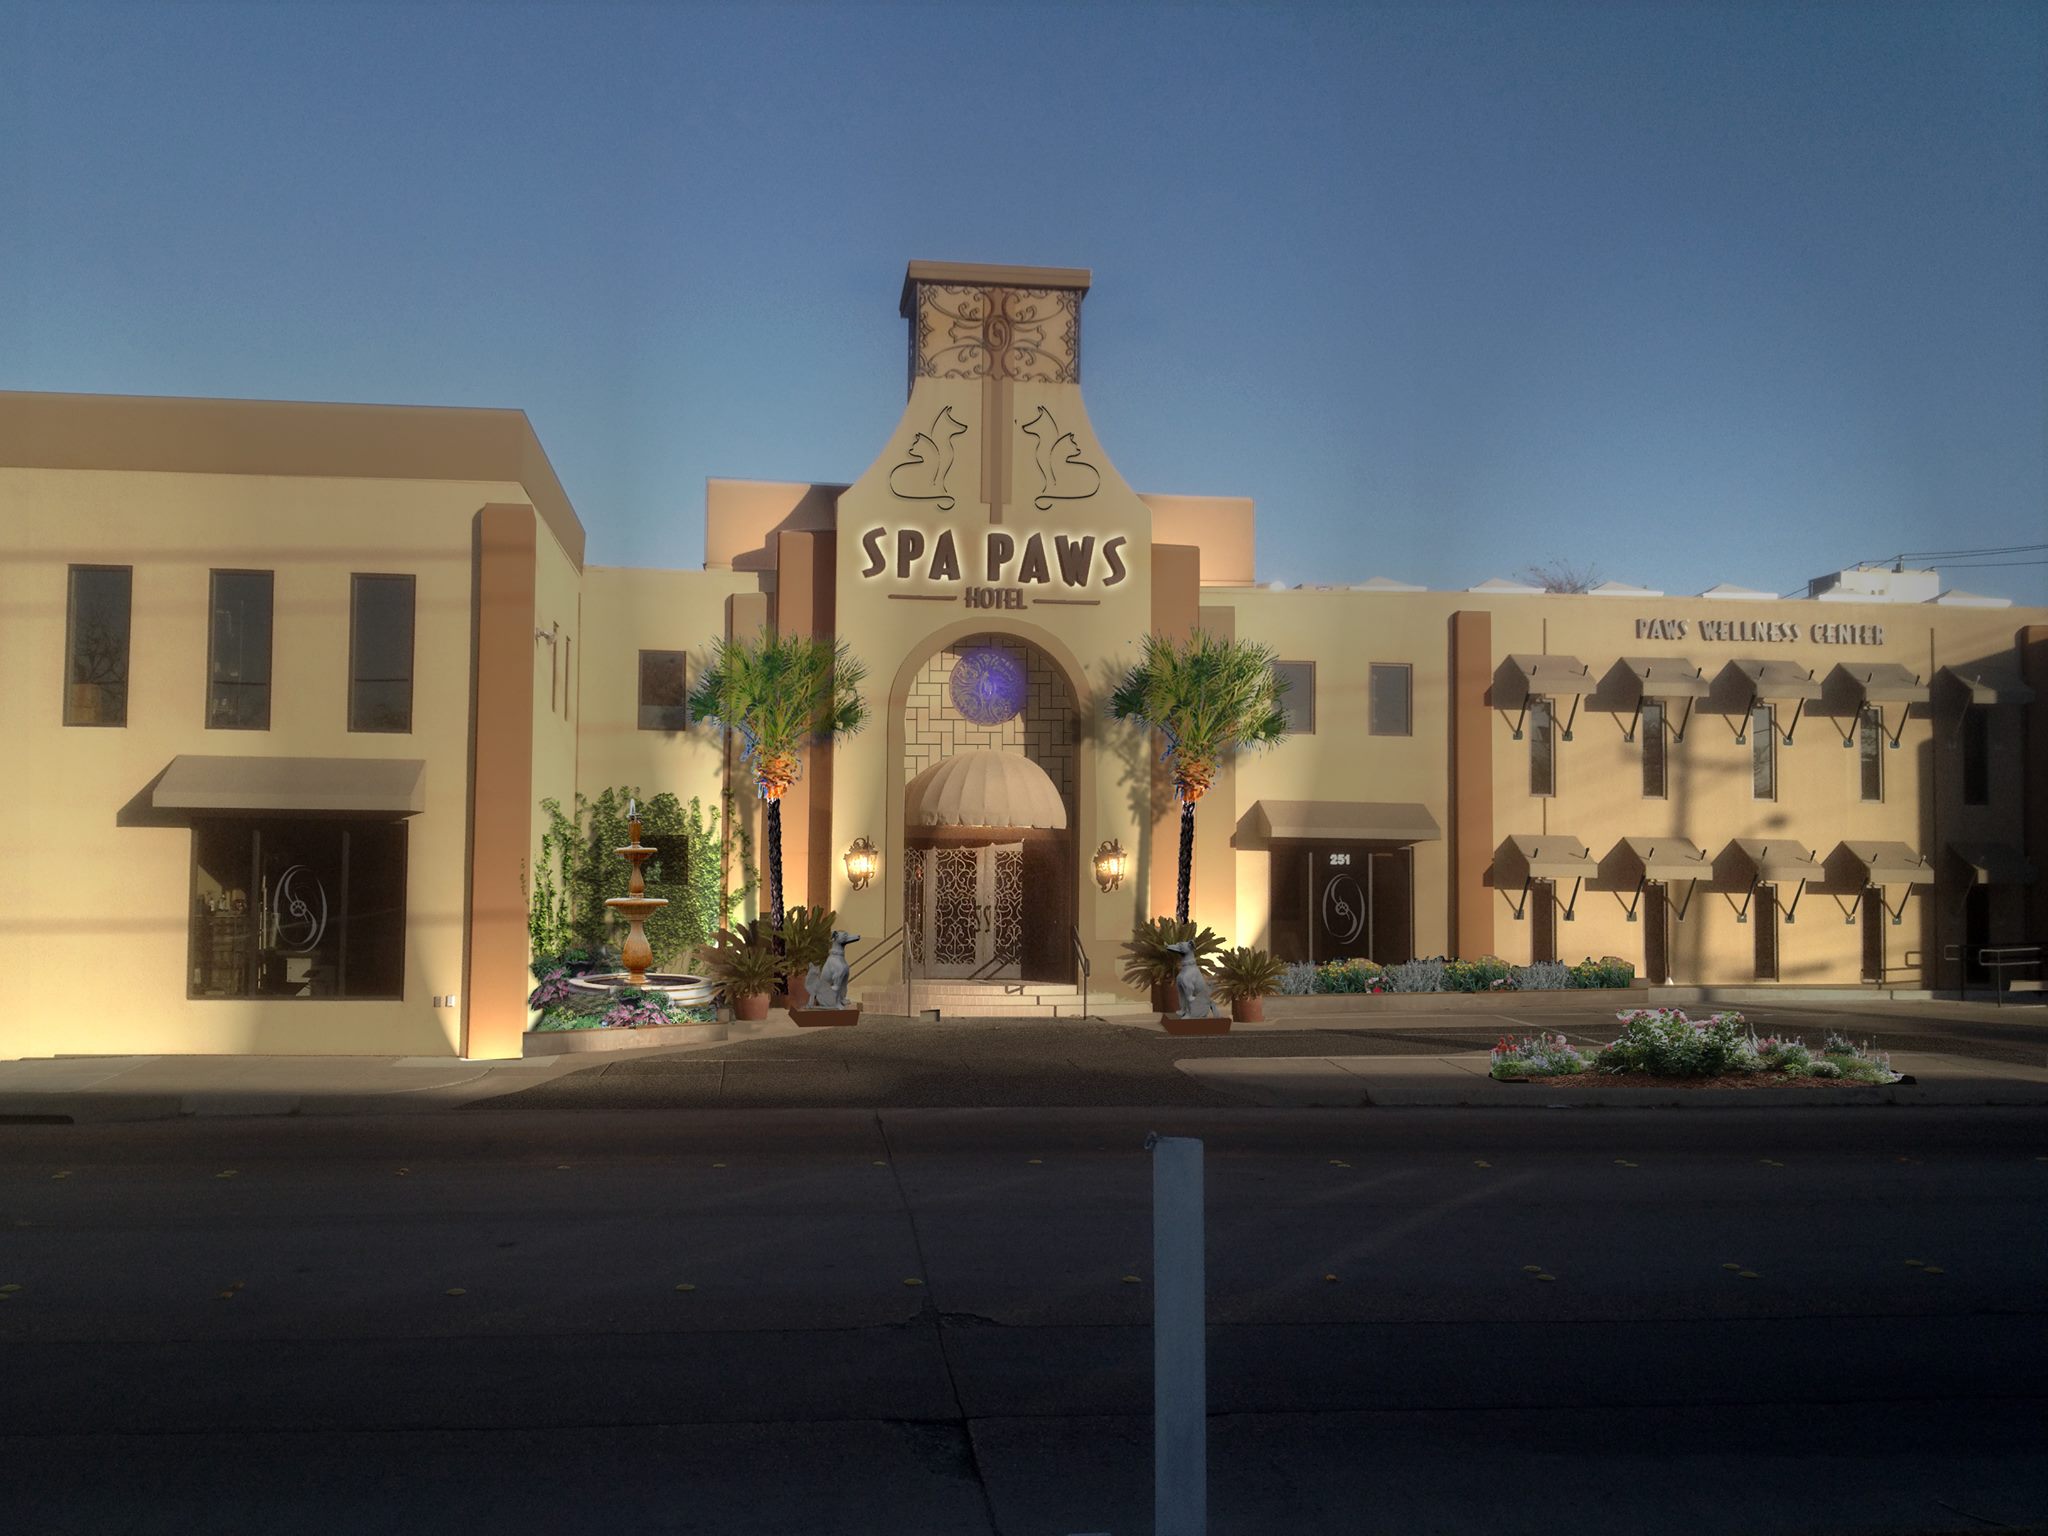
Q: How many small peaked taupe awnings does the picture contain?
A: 10